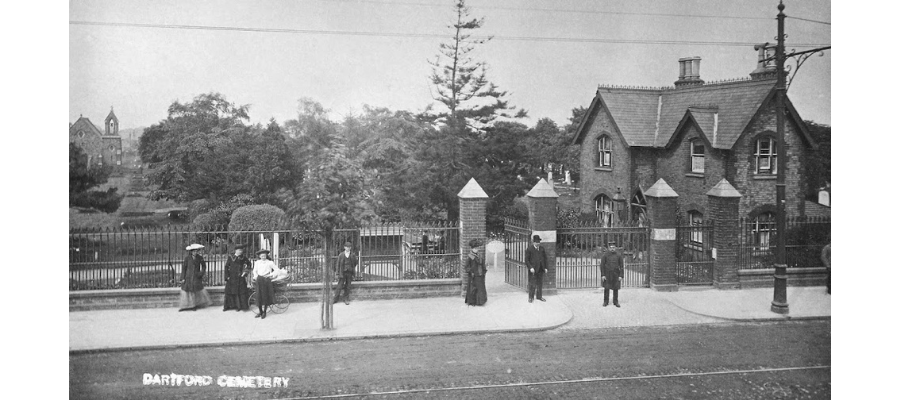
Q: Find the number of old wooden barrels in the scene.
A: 0